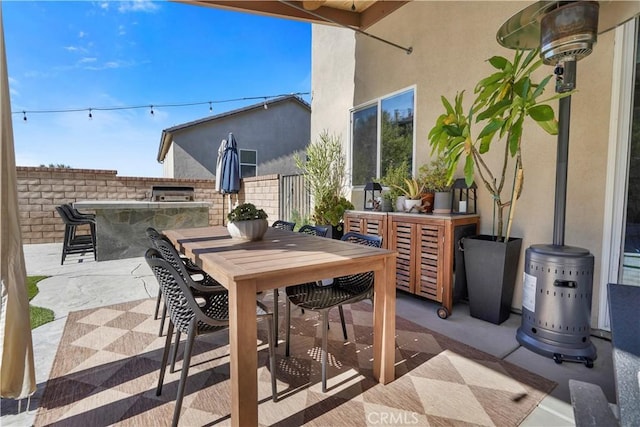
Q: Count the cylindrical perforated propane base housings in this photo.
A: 1